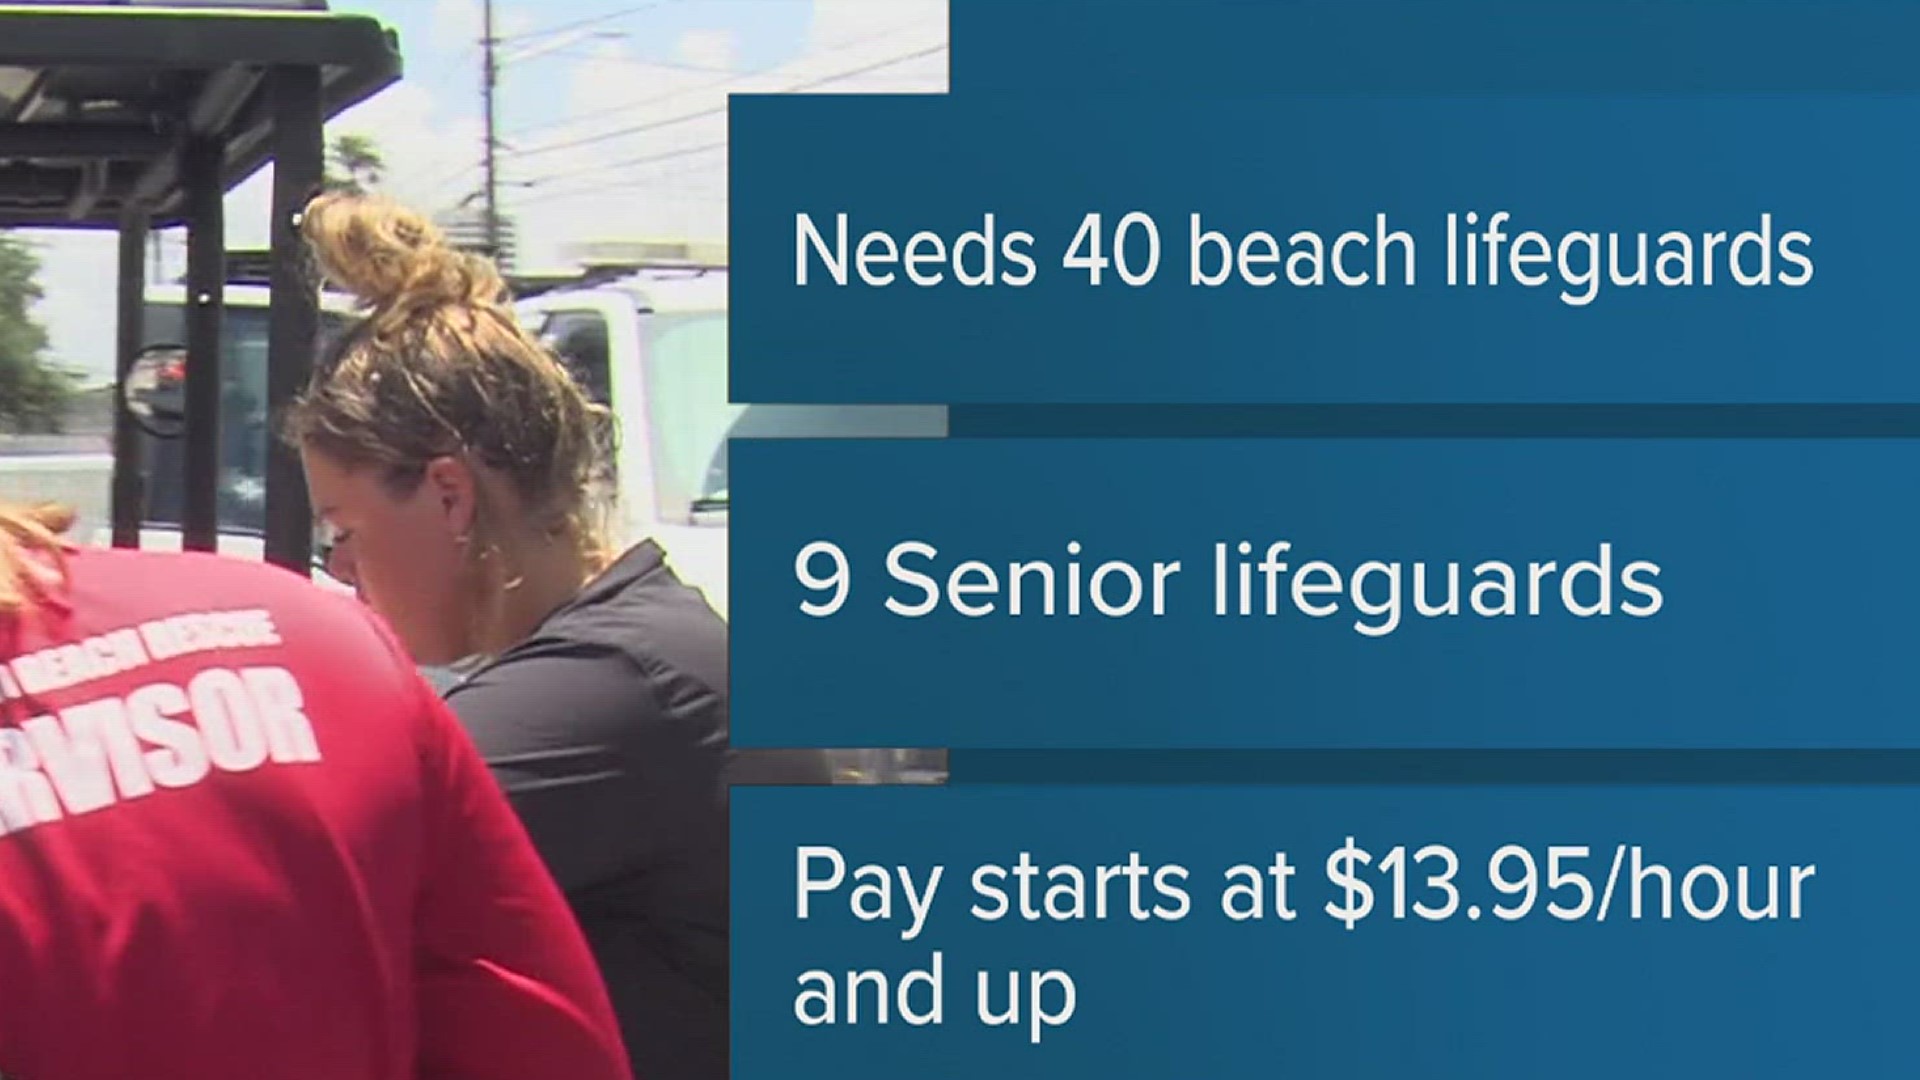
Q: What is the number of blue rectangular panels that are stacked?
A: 3